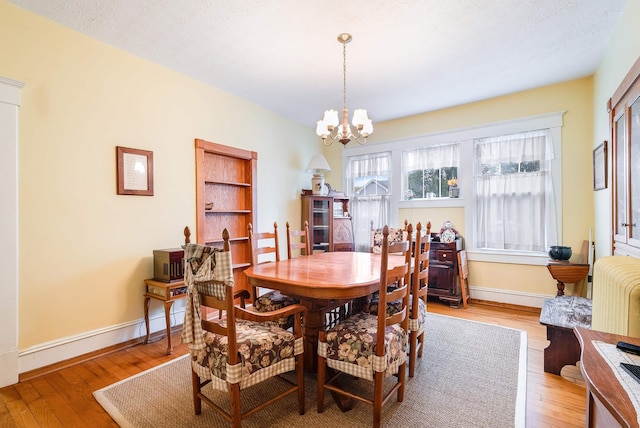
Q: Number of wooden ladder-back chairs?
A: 6